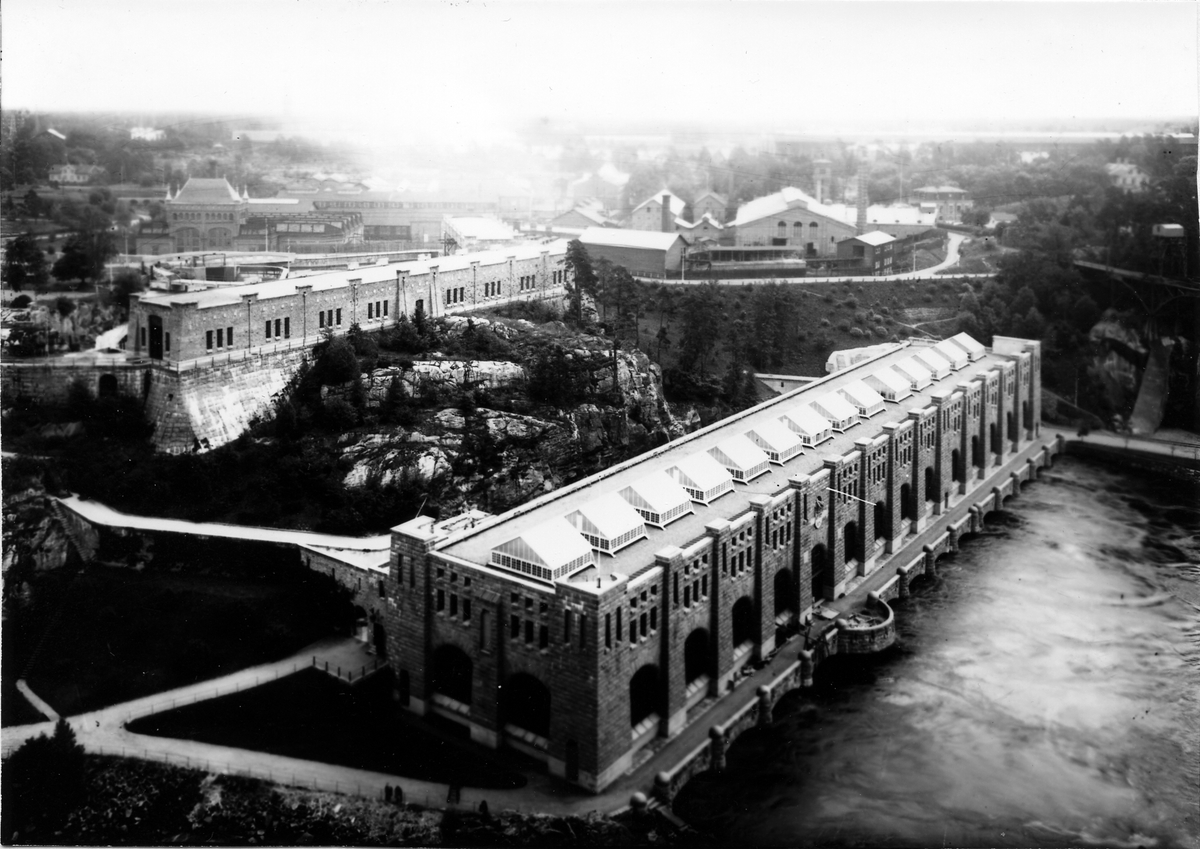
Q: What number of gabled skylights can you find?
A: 14